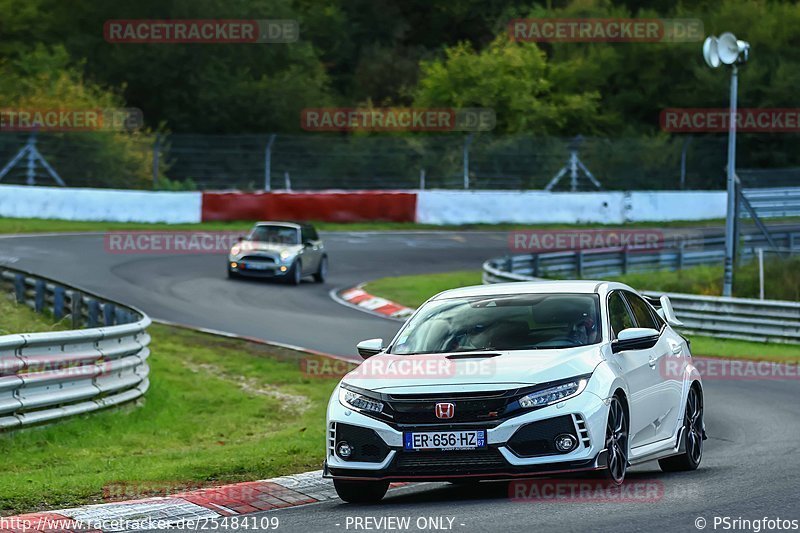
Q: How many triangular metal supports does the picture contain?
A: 2